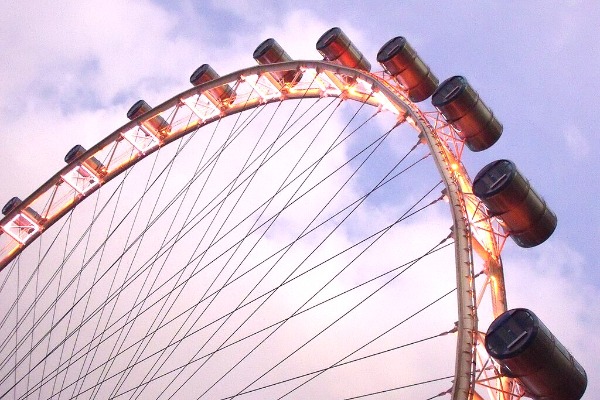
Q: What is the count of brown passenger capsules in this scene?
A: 10